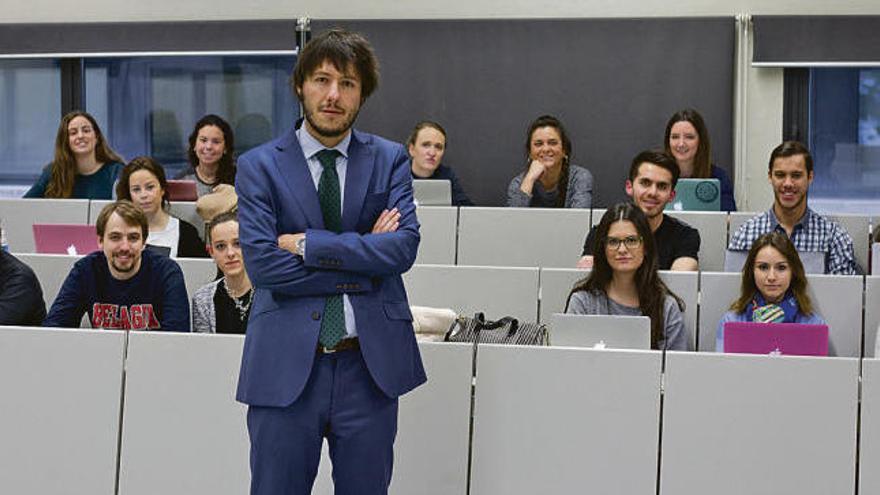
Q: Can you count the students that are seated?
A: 13